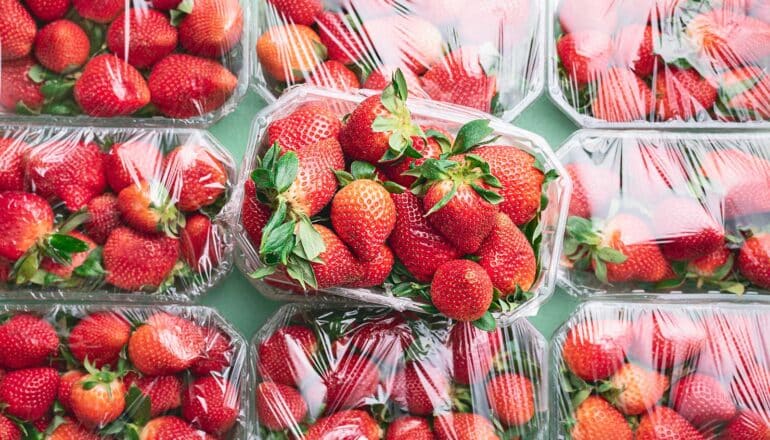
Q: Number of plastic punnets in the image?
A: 9